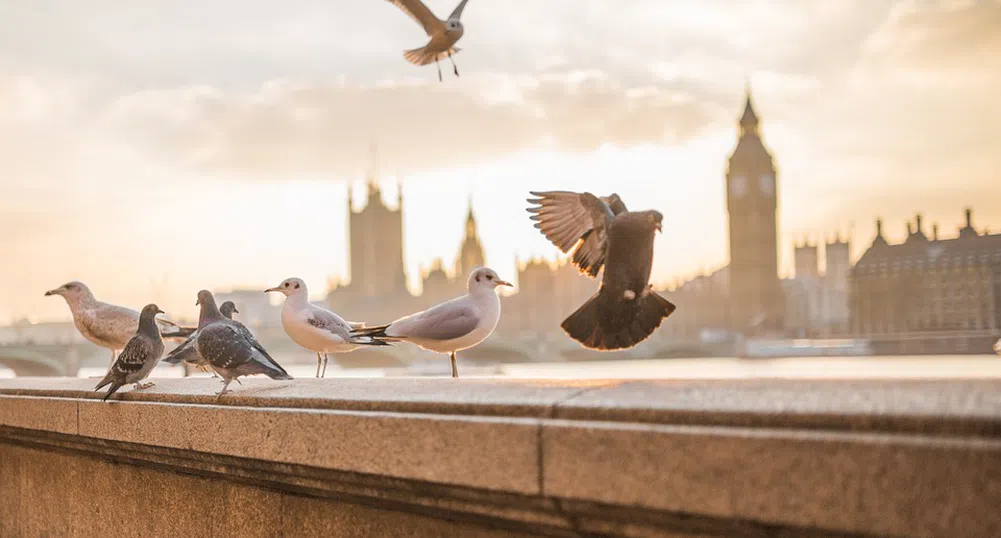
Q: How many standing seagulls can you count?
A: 3